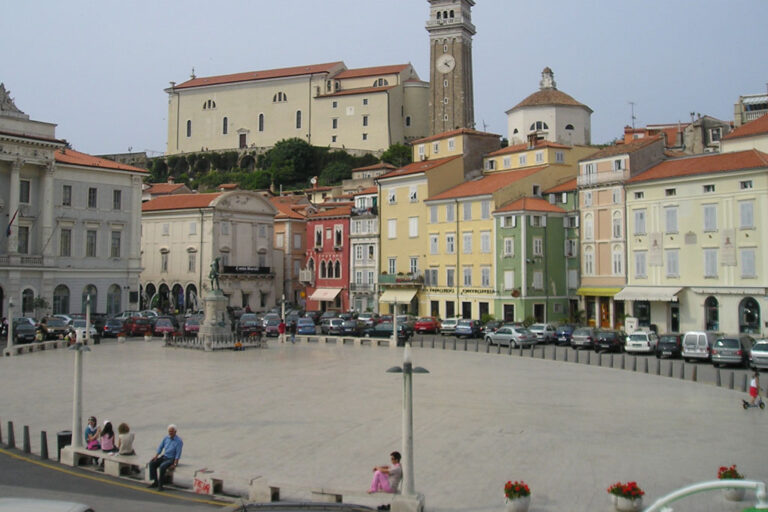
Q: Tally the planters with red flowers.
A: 3